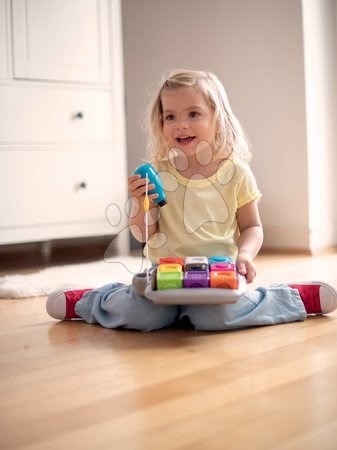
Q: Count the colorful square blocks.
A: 9